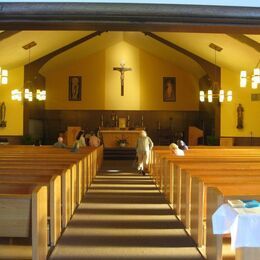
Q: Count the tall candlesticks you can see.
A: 4